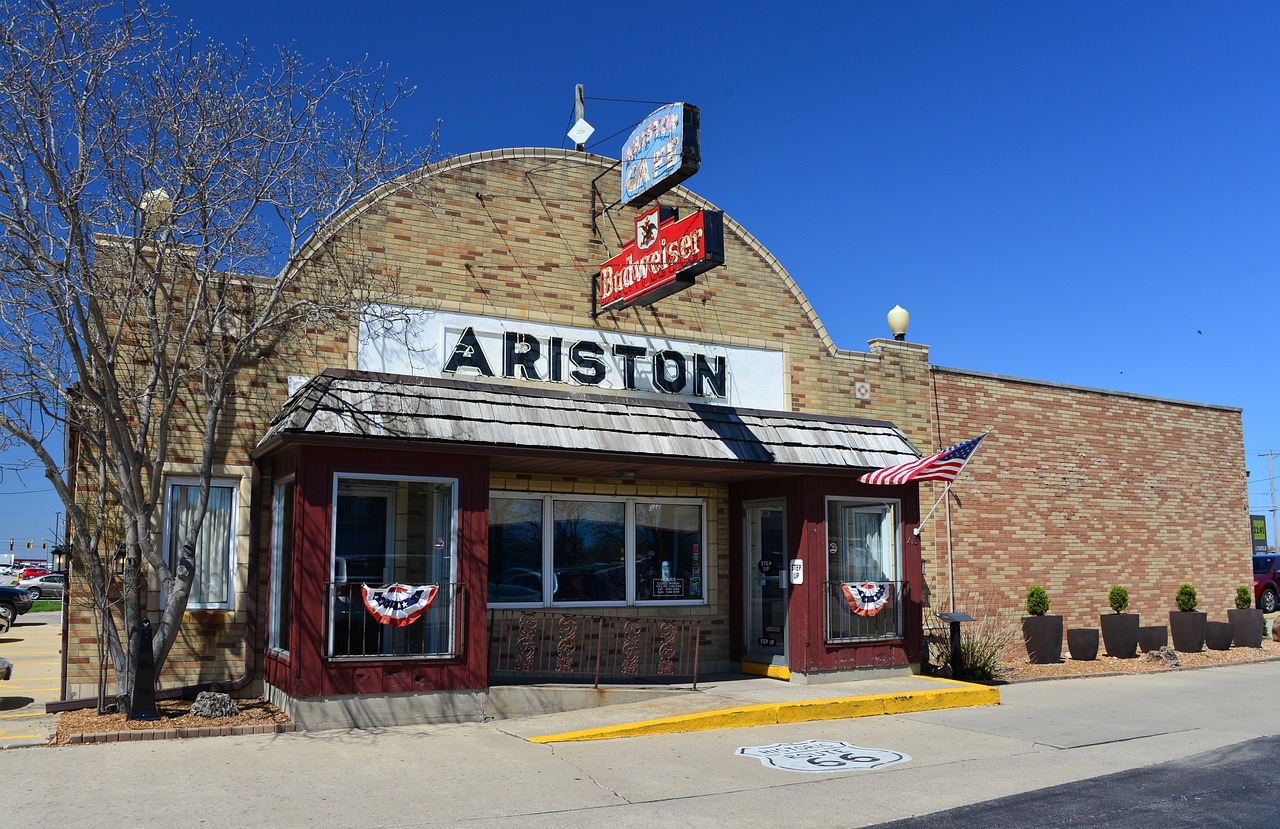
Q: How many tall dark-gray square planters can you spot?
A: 4